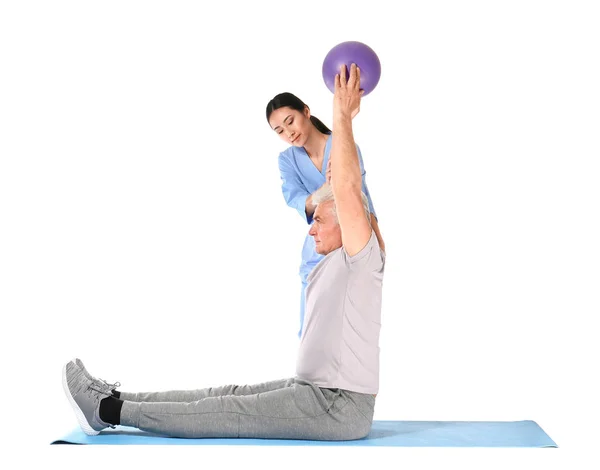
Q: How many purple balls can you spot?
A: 1